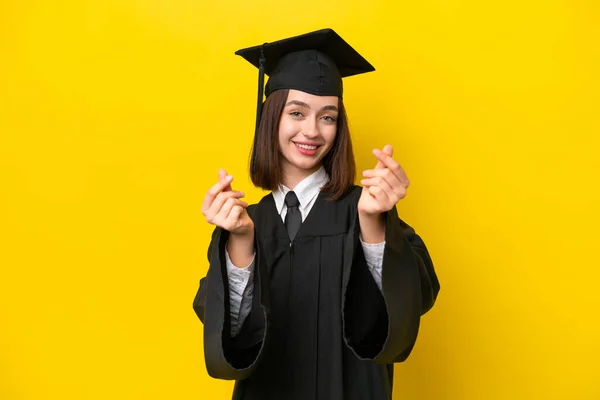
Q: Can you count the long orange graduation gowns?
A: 0